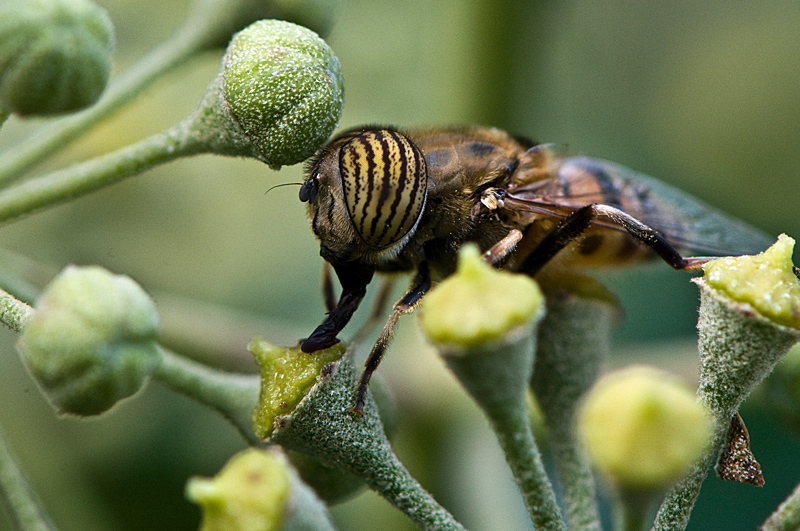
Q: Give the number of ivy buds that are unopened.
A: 3